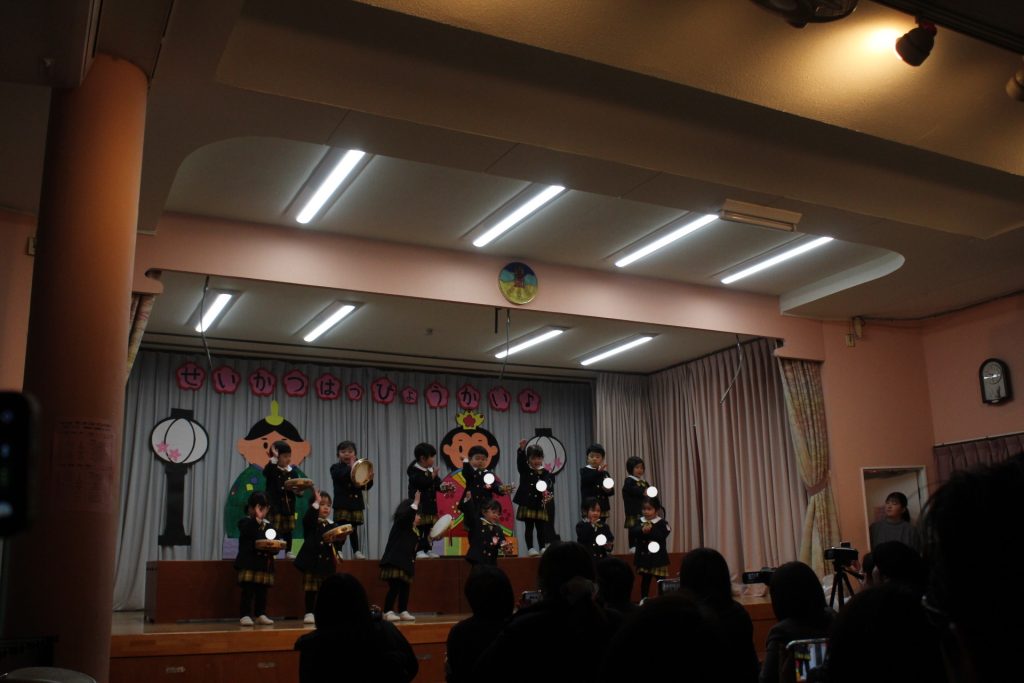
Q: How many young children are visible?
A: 13